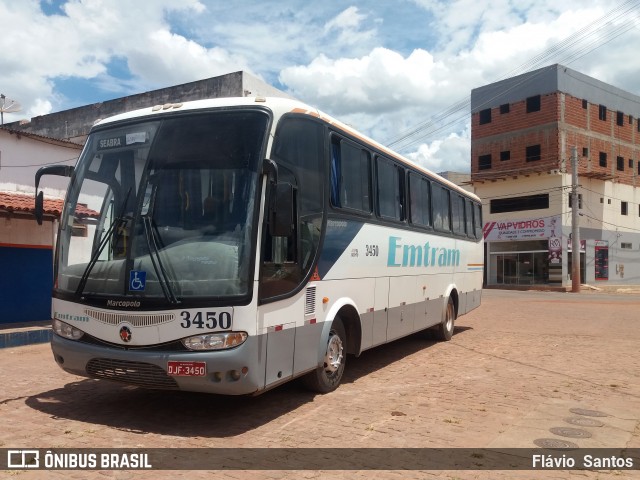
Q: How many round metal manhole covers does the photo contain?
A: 4